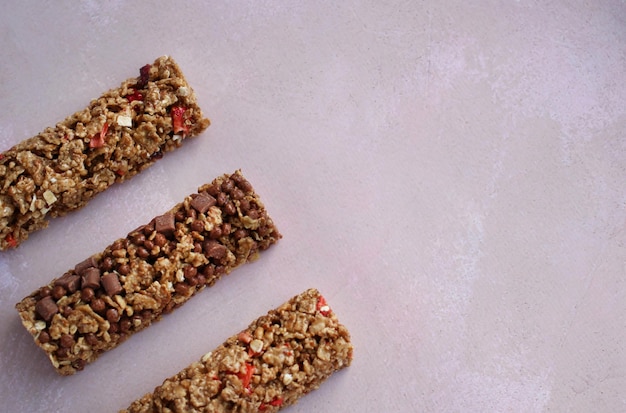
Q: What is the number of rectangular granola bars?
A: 3